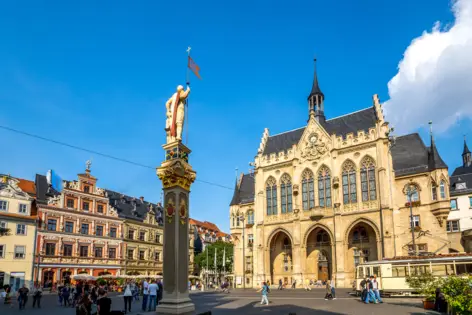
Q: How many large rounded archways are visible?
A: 3